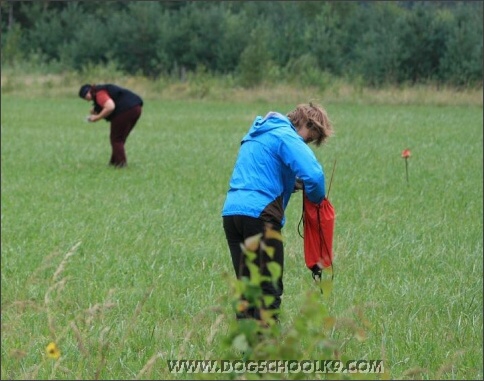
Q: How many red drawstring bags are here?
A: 1